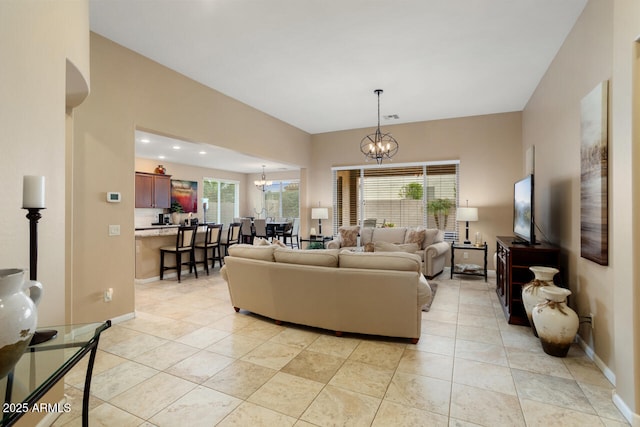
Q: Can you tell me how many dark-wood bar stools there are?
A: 3